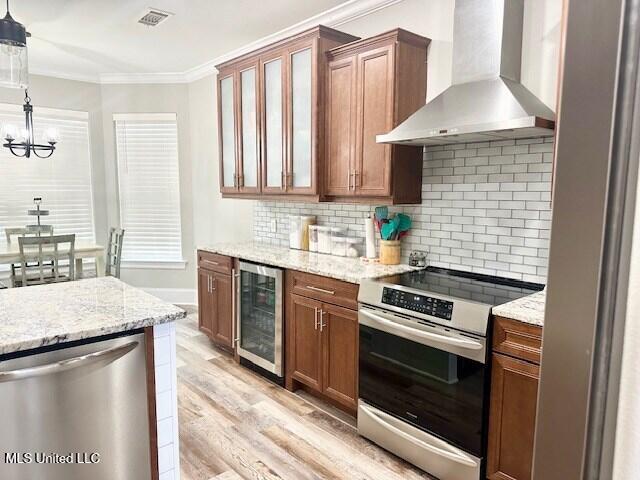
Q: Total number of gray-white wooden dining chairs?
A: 3